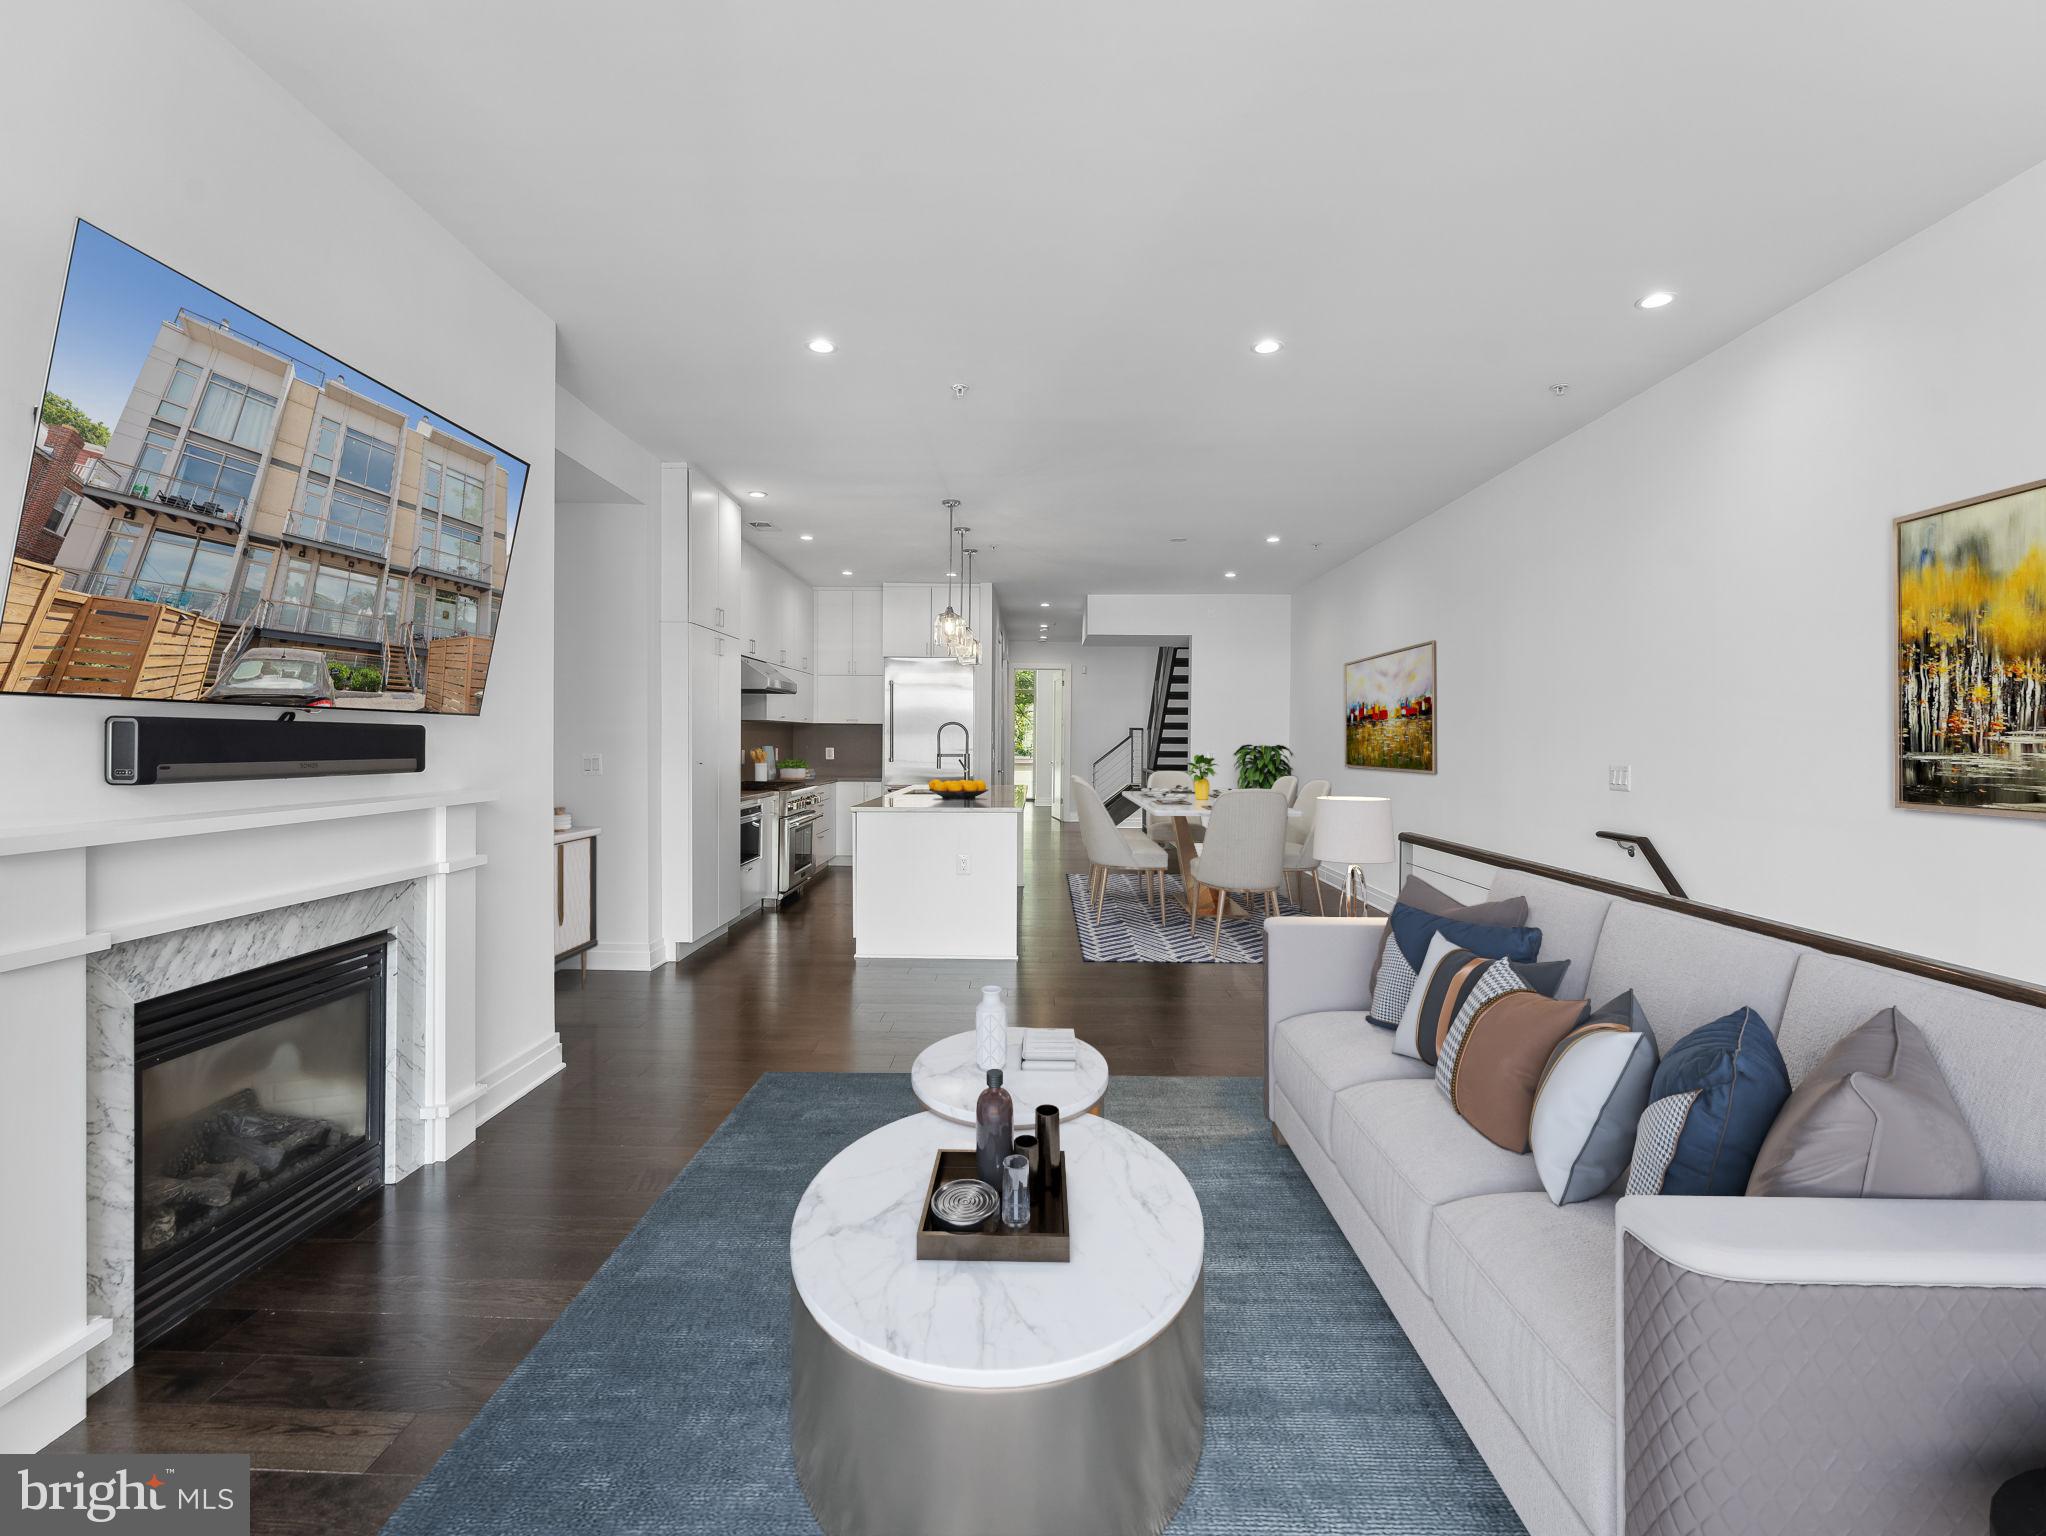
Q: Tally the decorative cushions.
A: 7